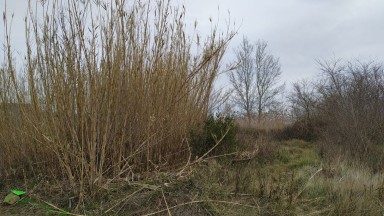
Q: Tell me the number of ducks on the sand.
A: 0